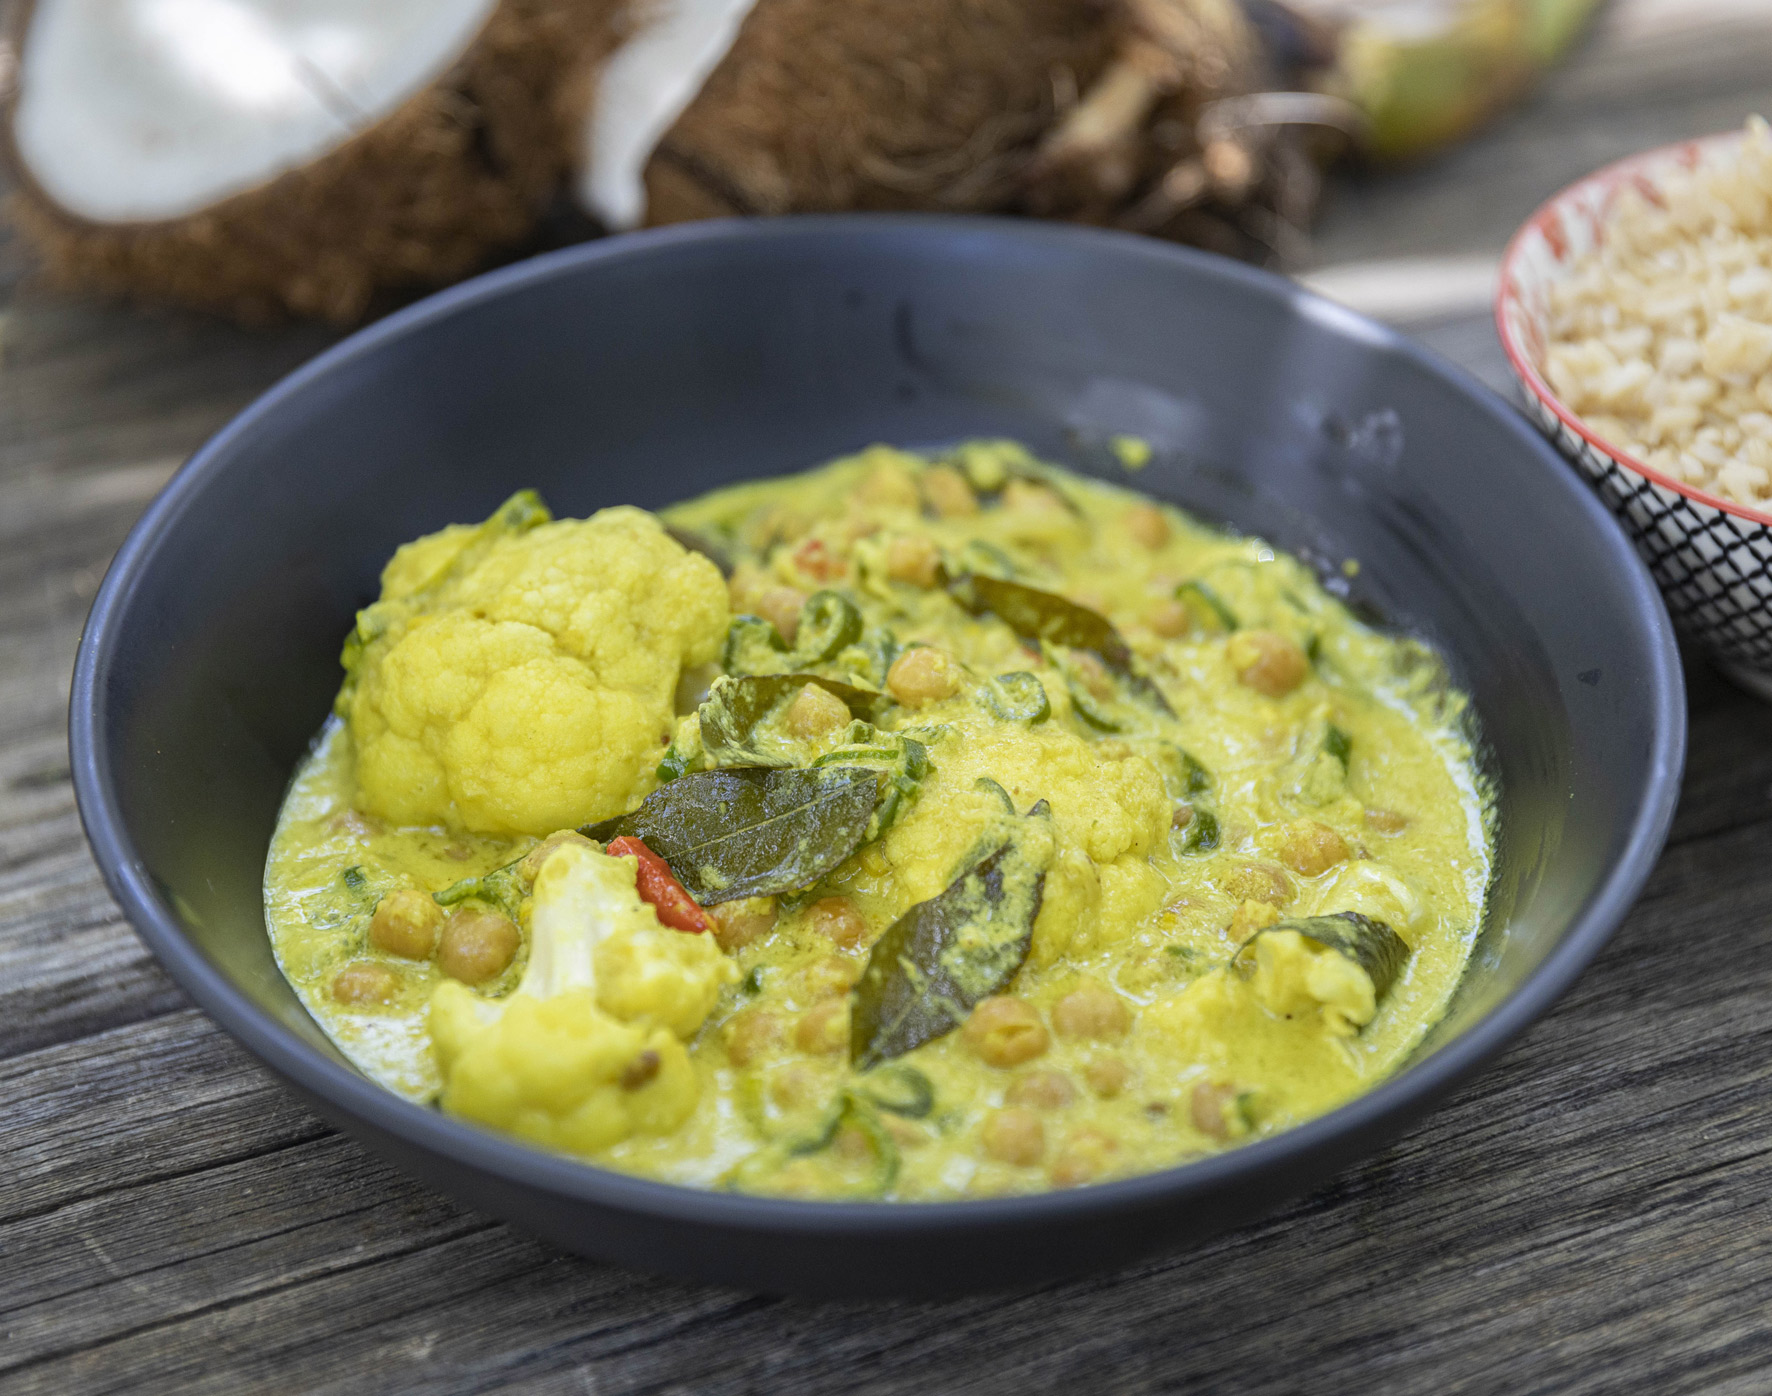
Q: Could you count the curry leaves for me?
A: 5